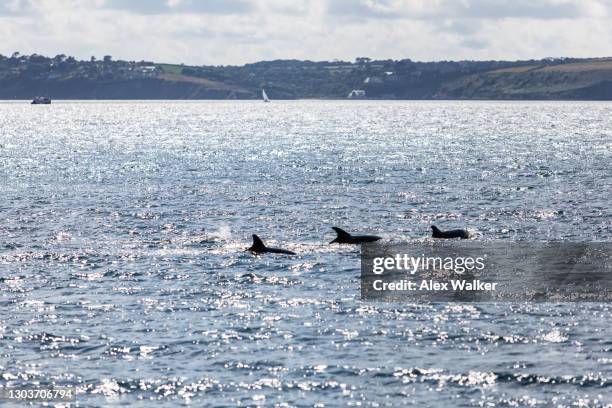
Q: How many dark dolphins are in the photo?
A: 3